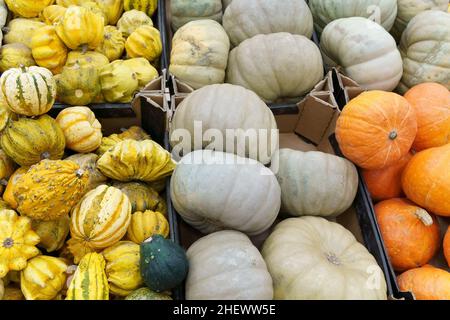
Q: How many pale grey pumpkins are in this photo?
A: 13